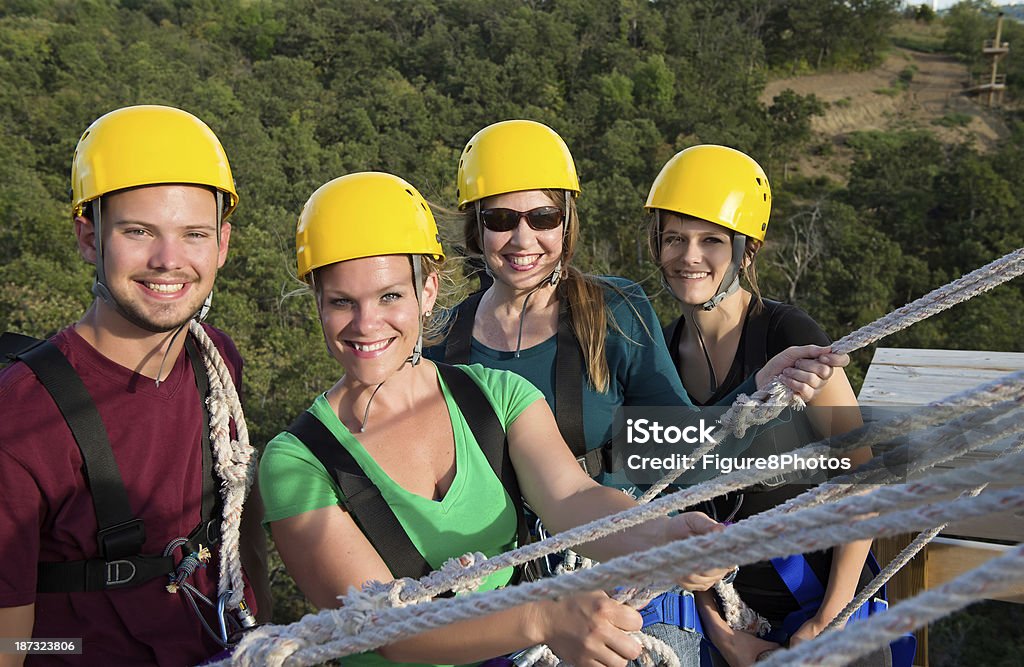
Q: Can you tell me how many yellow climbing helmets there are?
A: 4